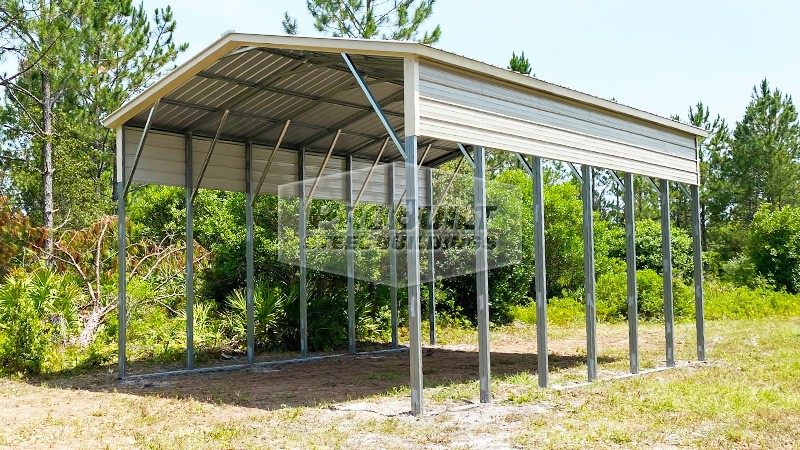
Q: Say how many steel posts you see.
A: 14